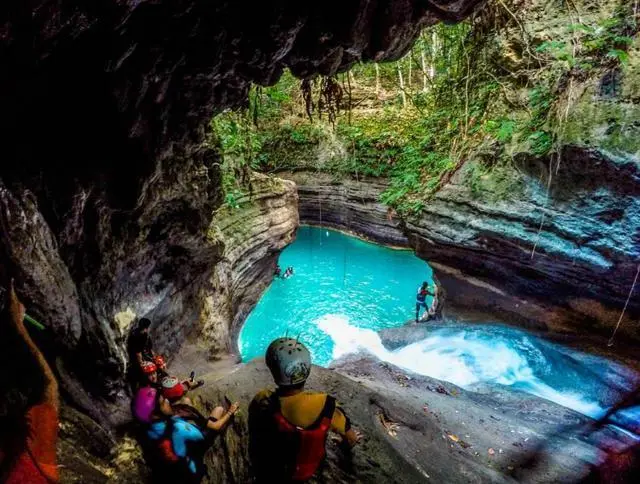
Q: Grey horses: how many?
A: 0